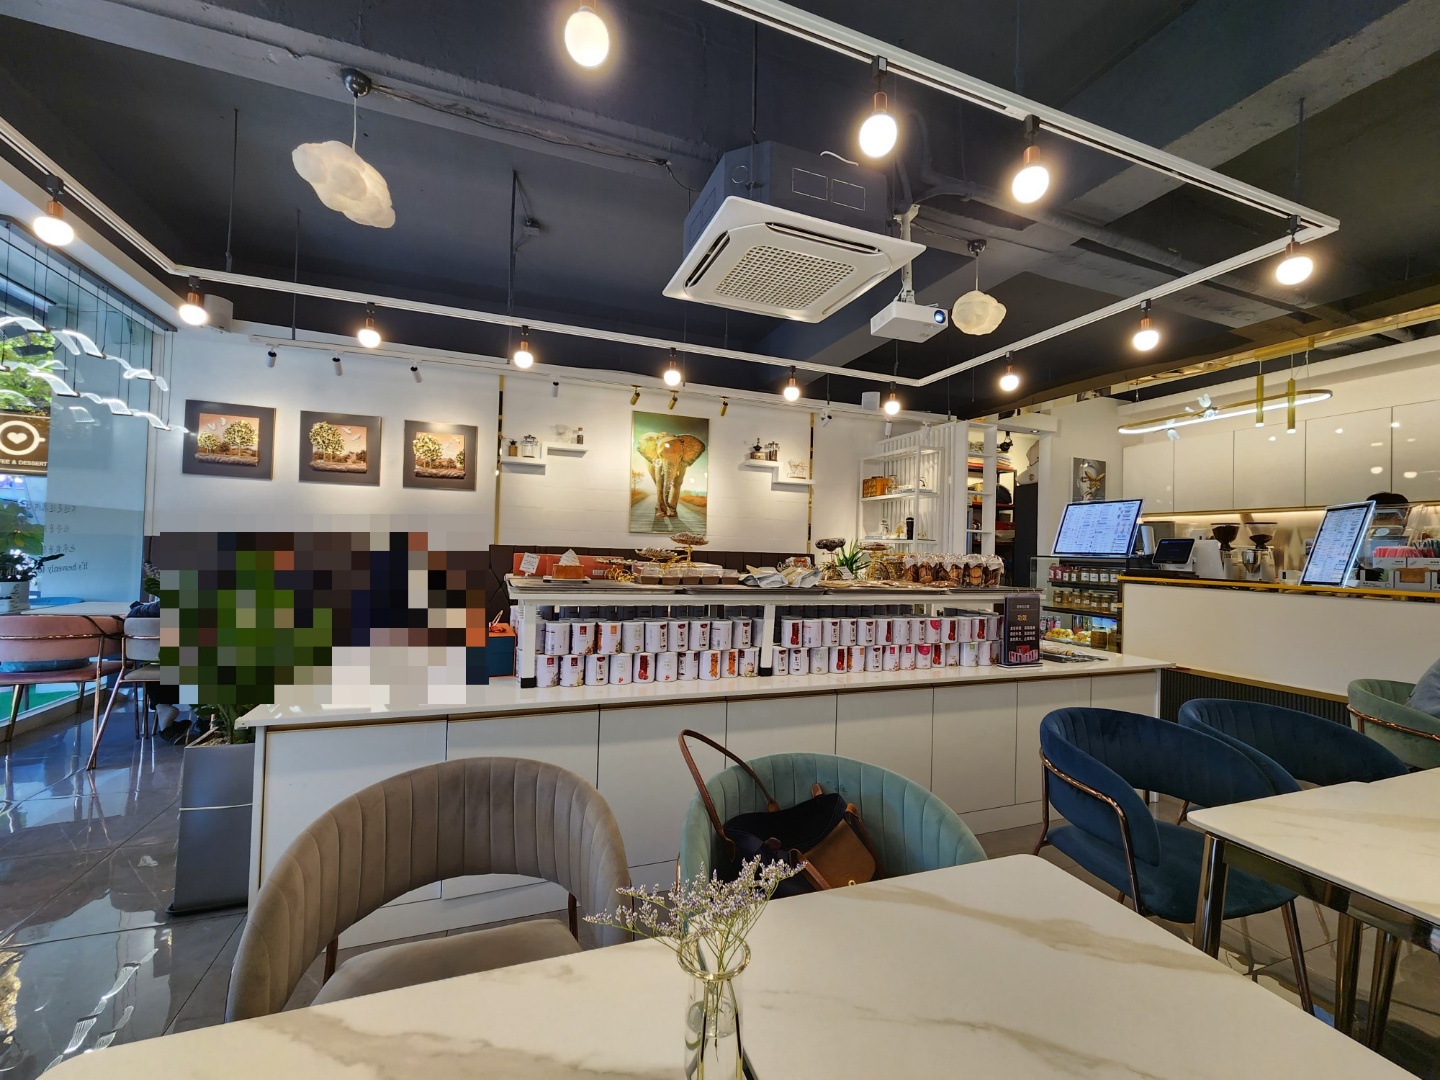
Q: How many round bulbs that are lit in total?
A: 13